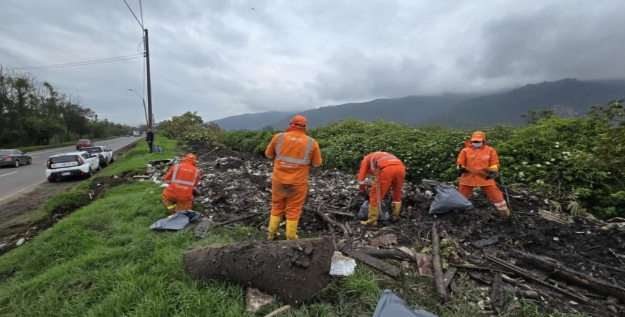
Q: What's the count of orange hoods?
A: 3